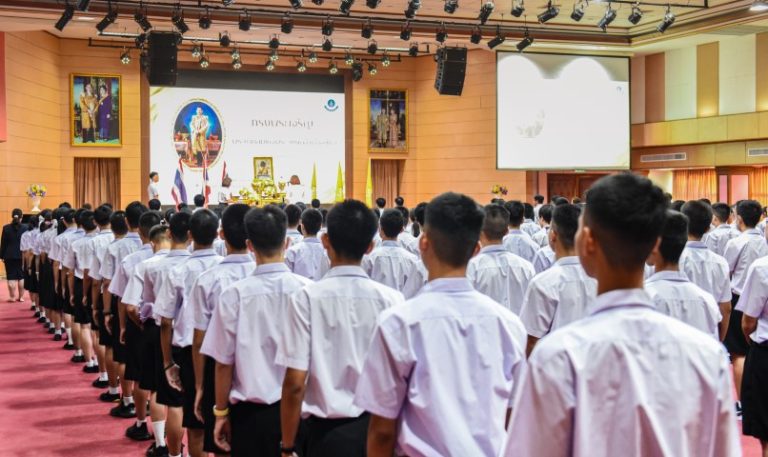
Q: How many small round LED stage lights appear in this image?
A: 13